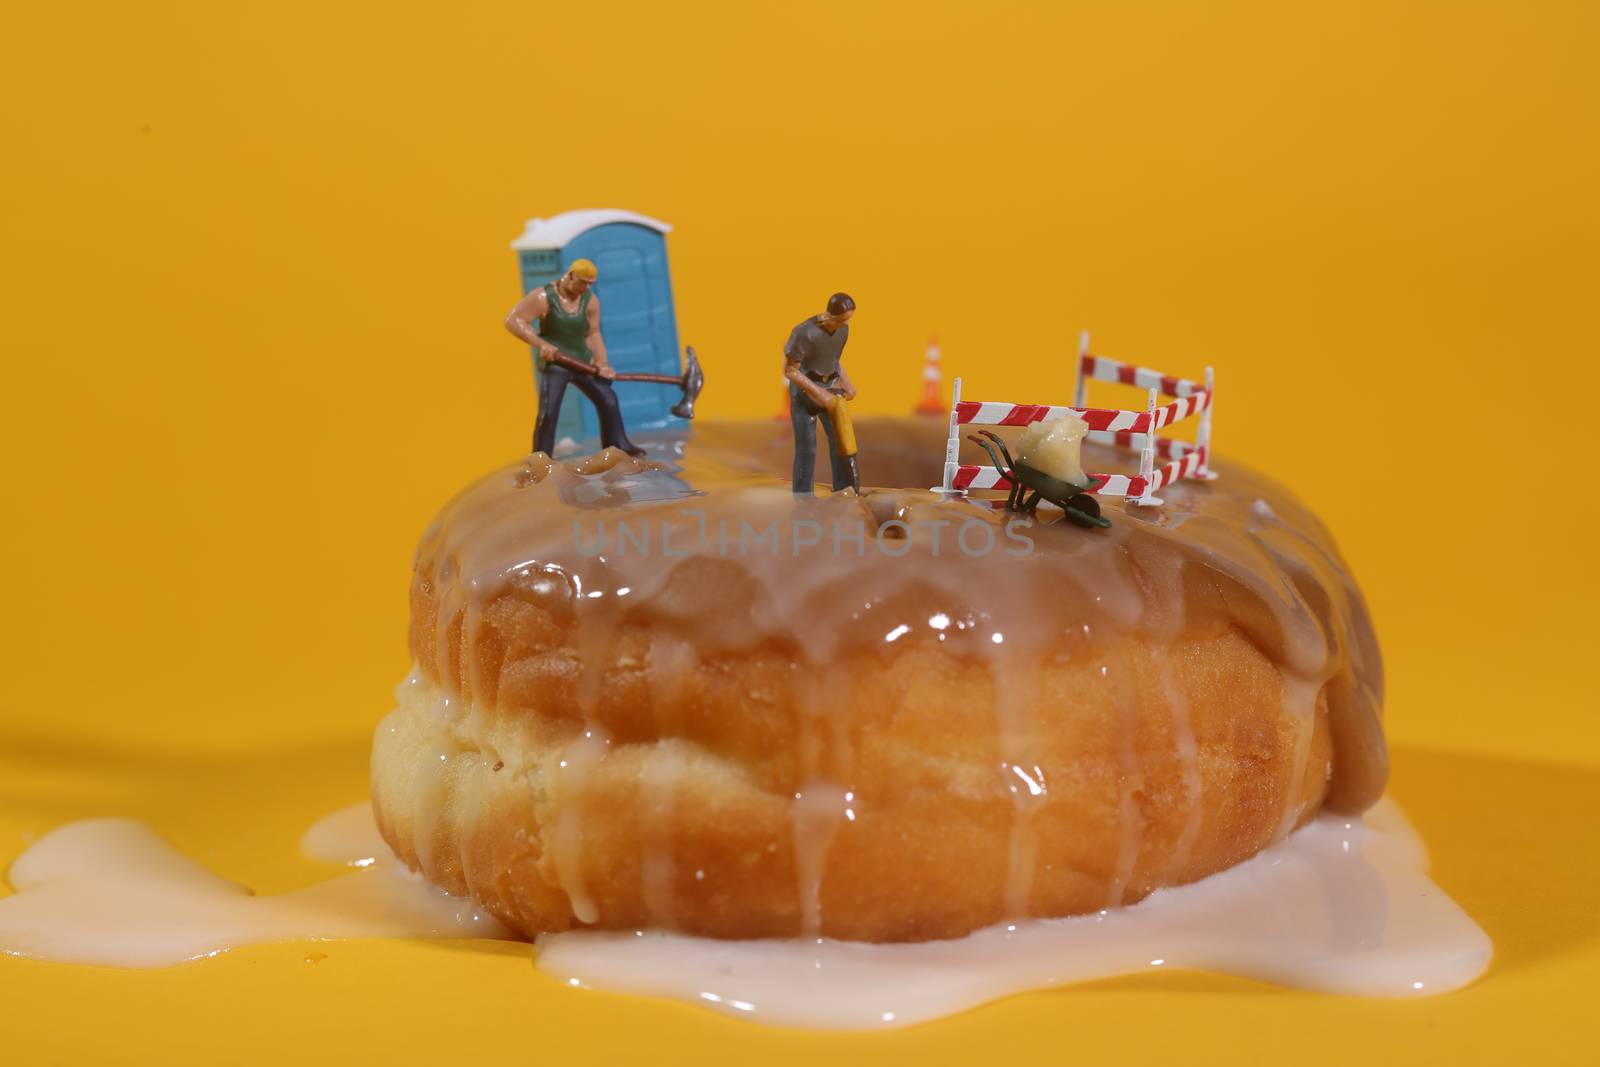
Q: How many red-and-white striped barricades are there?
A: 3